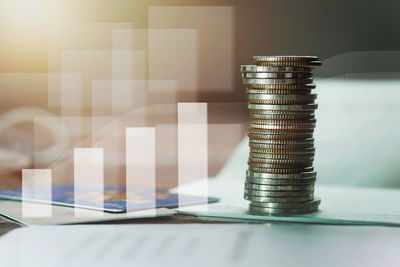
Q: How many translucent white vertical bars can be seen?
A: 4